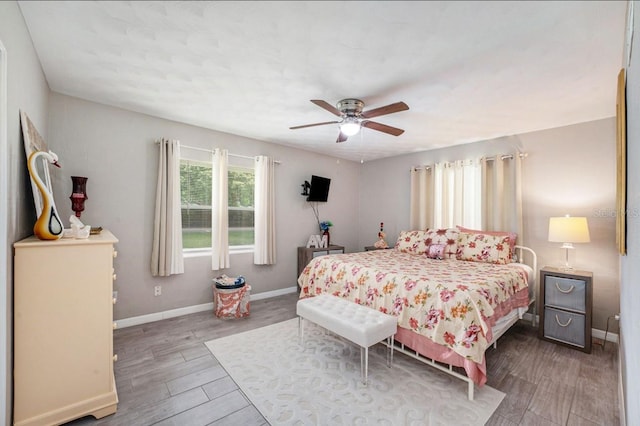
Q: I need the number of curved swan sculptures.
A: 1